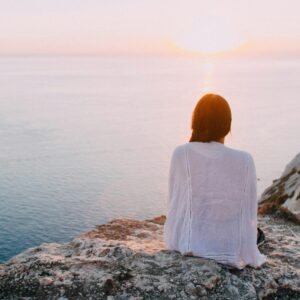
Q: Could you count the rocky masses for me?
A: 2